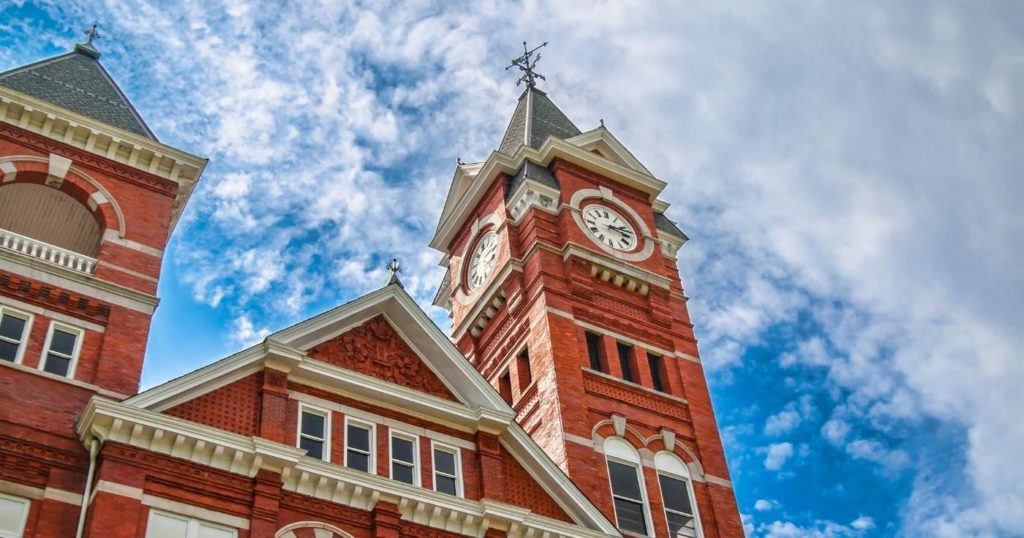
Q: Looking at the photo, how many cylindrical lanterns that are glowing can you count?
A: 0